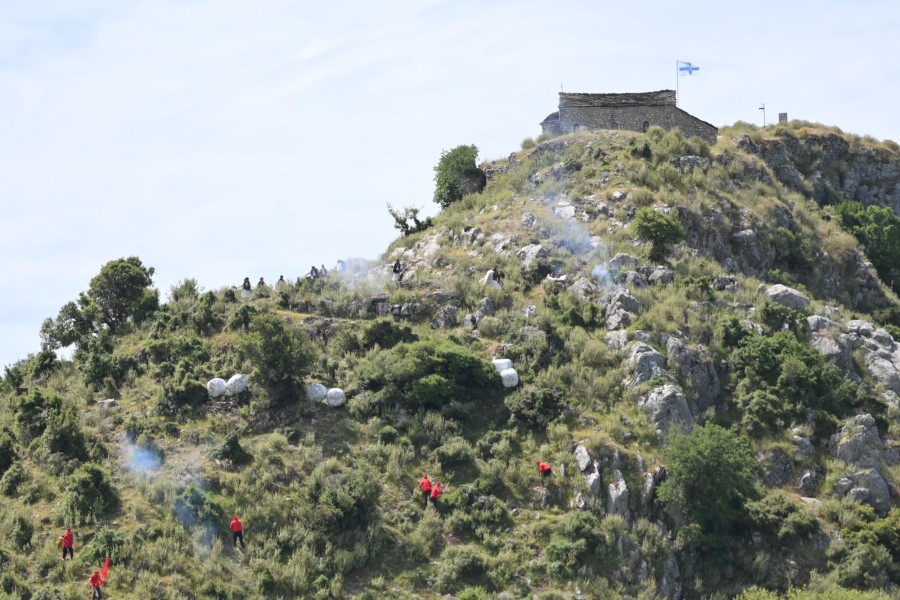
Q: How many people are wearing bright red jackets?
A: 6